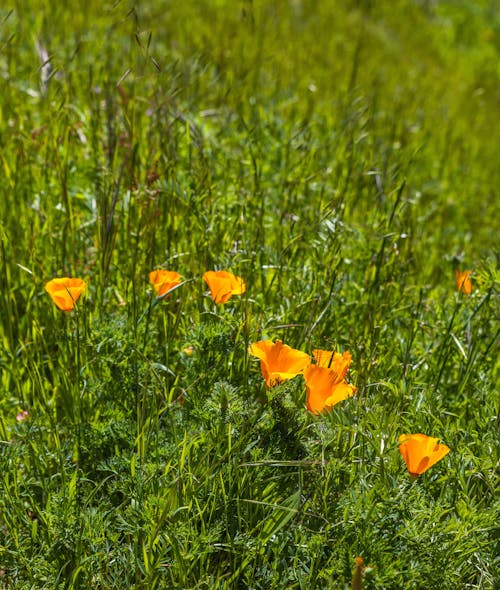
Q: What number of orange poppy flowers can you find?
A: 8